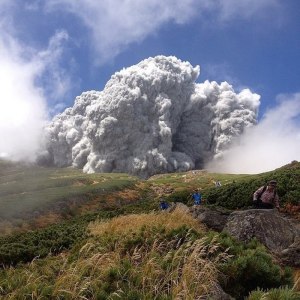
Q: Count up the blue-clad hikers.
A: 2